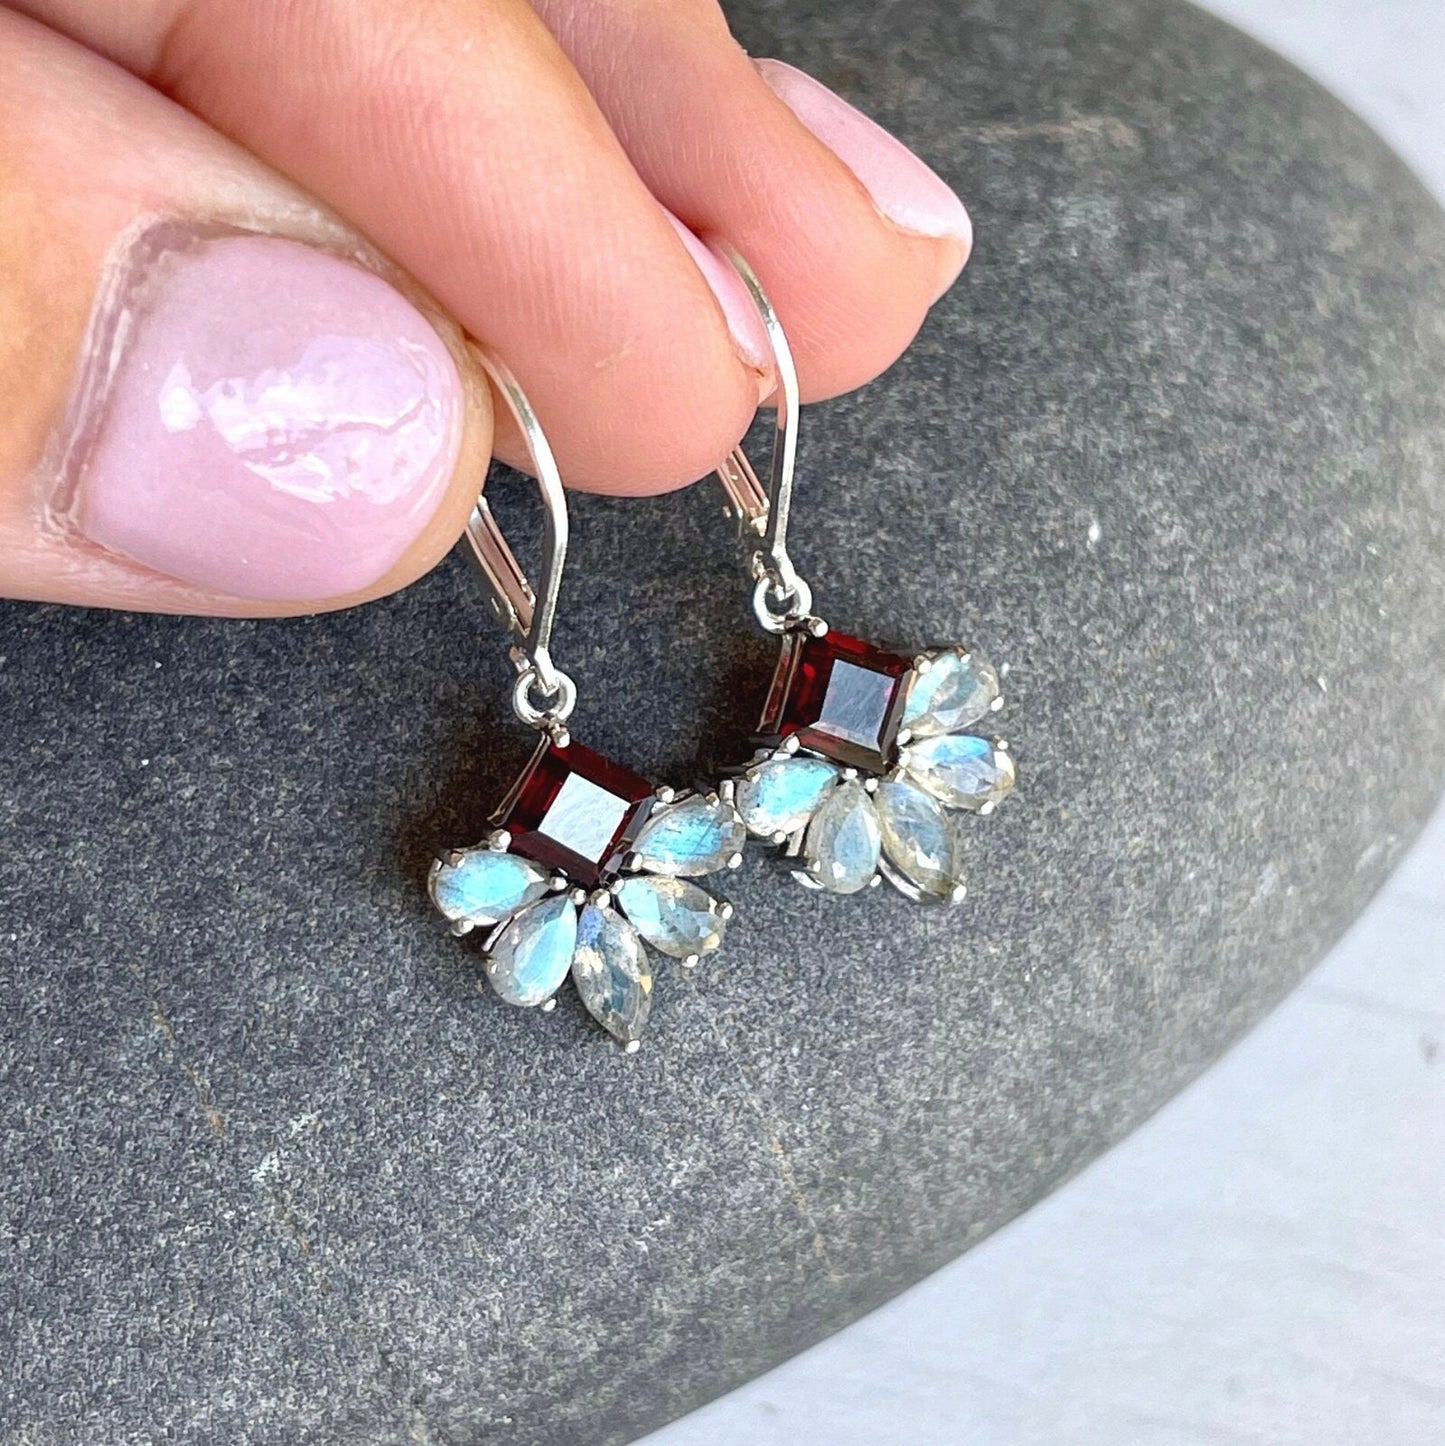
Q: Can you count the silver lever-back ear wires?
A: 2